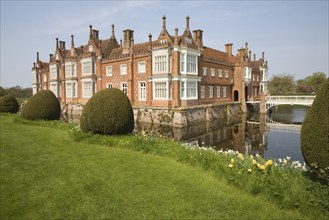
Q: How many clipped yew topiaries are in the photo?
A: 4